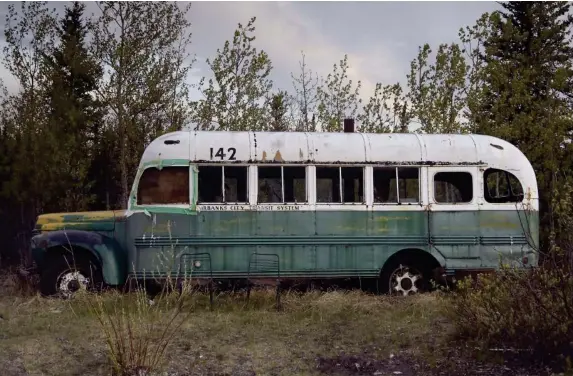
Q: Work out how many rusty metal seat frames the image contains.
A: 2